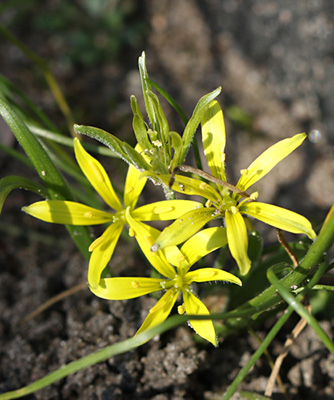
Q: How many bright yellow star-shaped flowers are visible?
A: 3